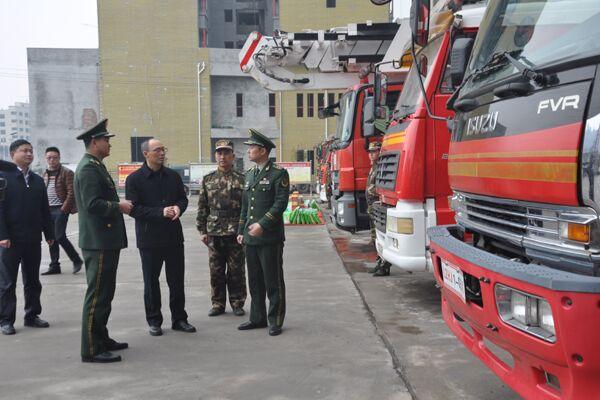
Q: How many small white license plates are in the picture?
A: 1